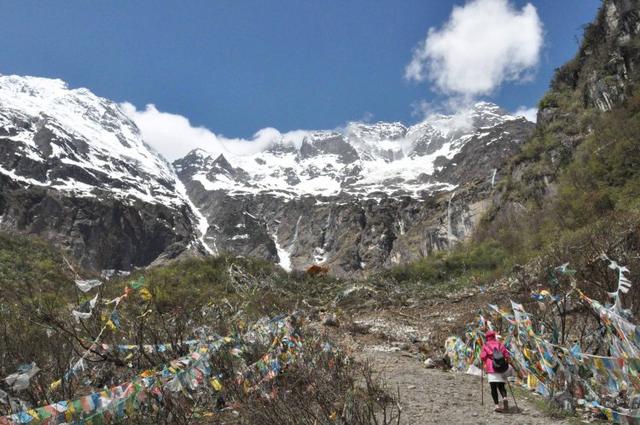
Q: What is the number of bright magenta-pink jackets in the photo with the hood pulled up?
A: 1